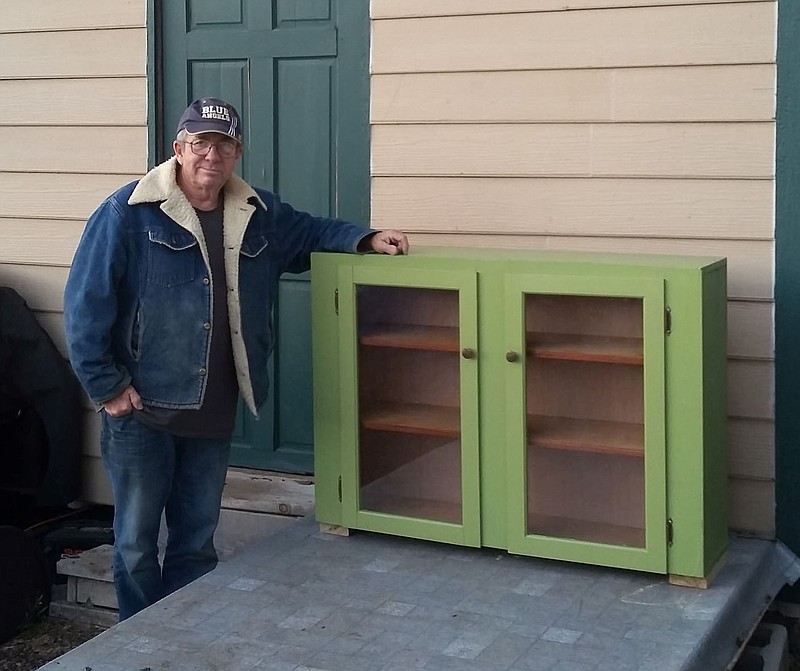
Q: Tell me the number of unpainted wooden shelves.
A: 4